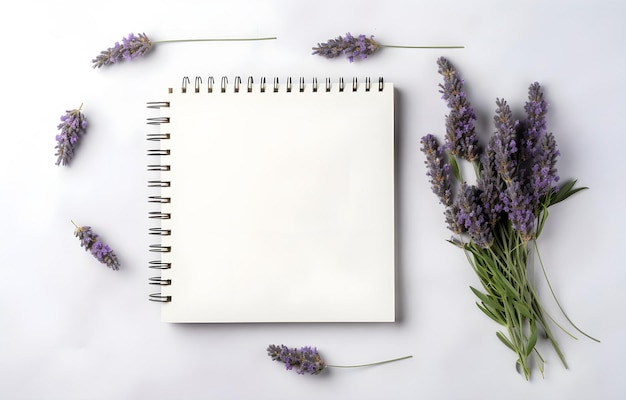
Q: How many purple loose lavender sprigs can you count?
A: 5